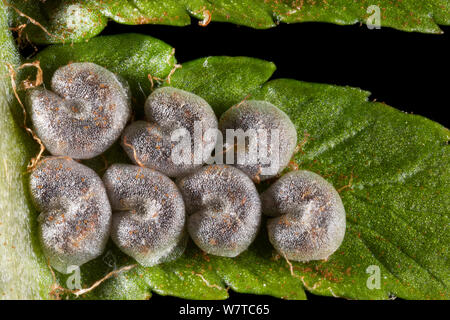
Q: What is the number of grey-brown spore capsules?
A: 7